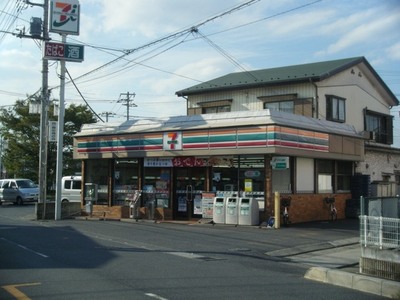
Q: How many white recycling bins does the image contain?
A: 3